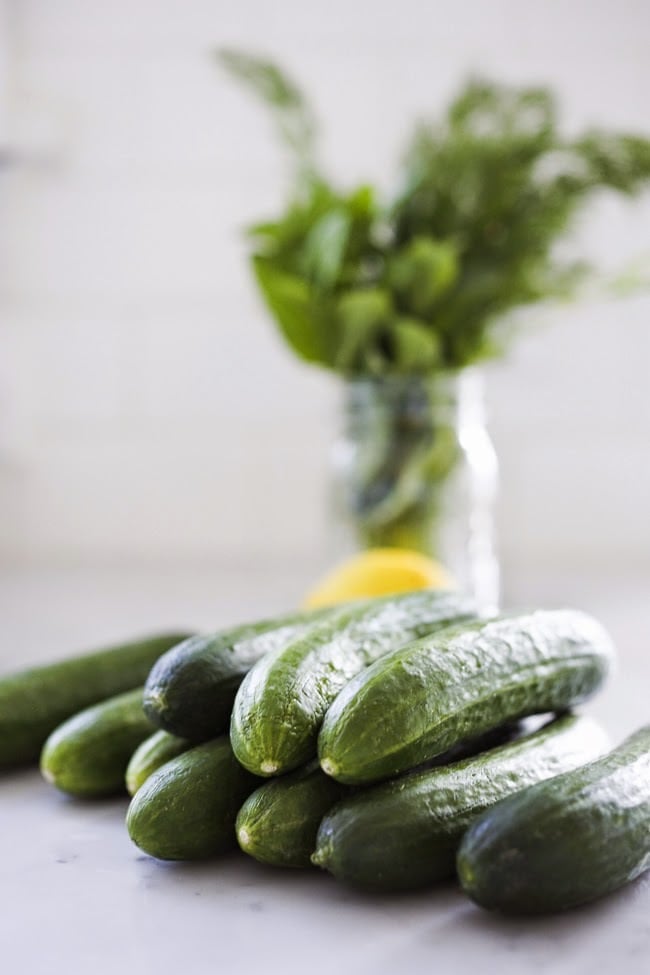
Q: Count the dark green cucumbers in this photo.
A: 10